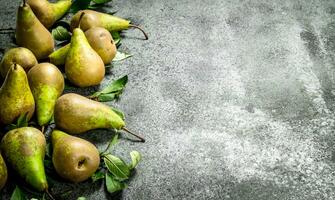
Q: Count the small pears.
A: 12